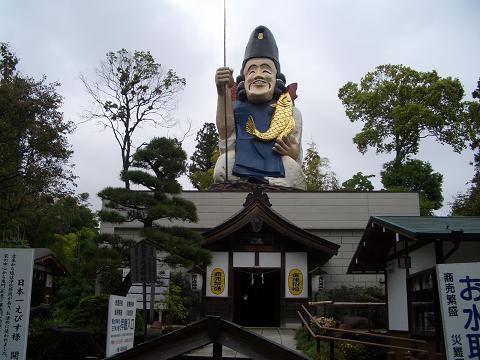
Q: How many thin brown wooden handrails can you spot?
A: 2